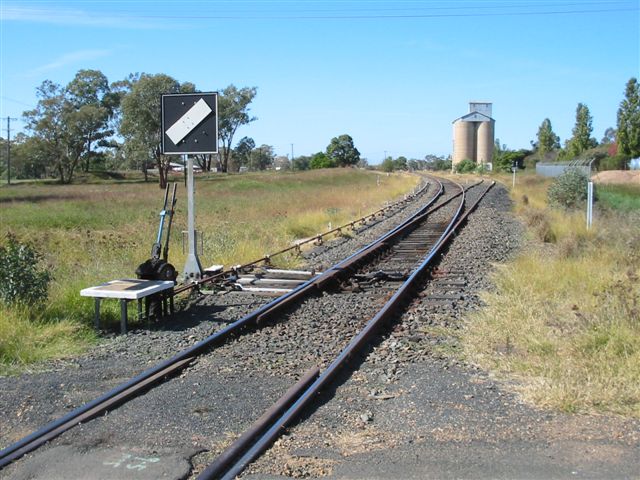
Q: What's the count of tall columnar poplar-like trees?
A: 3